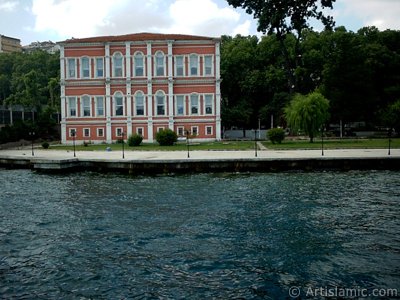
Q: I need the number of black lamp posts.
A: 7